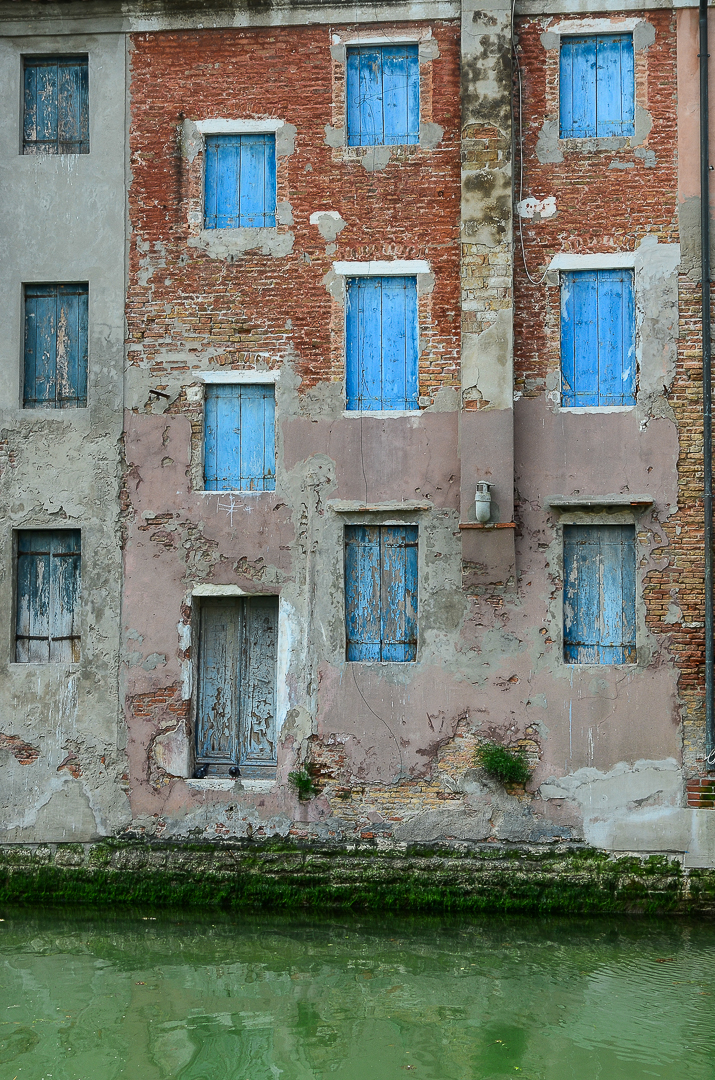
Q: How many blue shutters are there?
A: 11